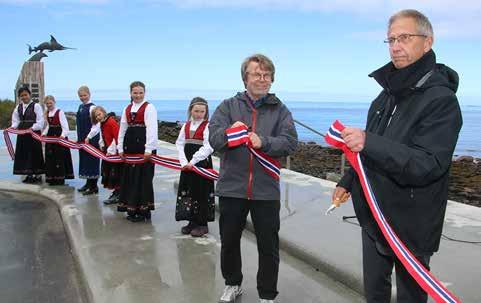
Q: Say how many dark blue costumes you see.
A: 1